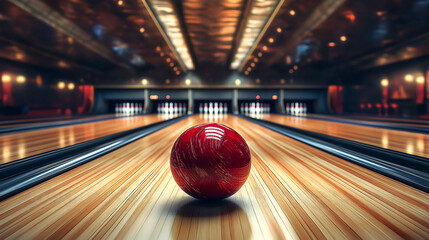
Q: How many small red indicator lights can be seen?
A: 4